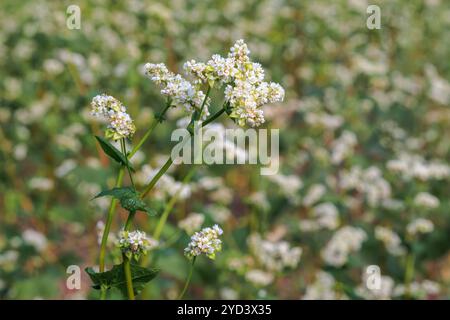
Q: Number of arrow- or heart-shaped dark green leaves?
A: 3